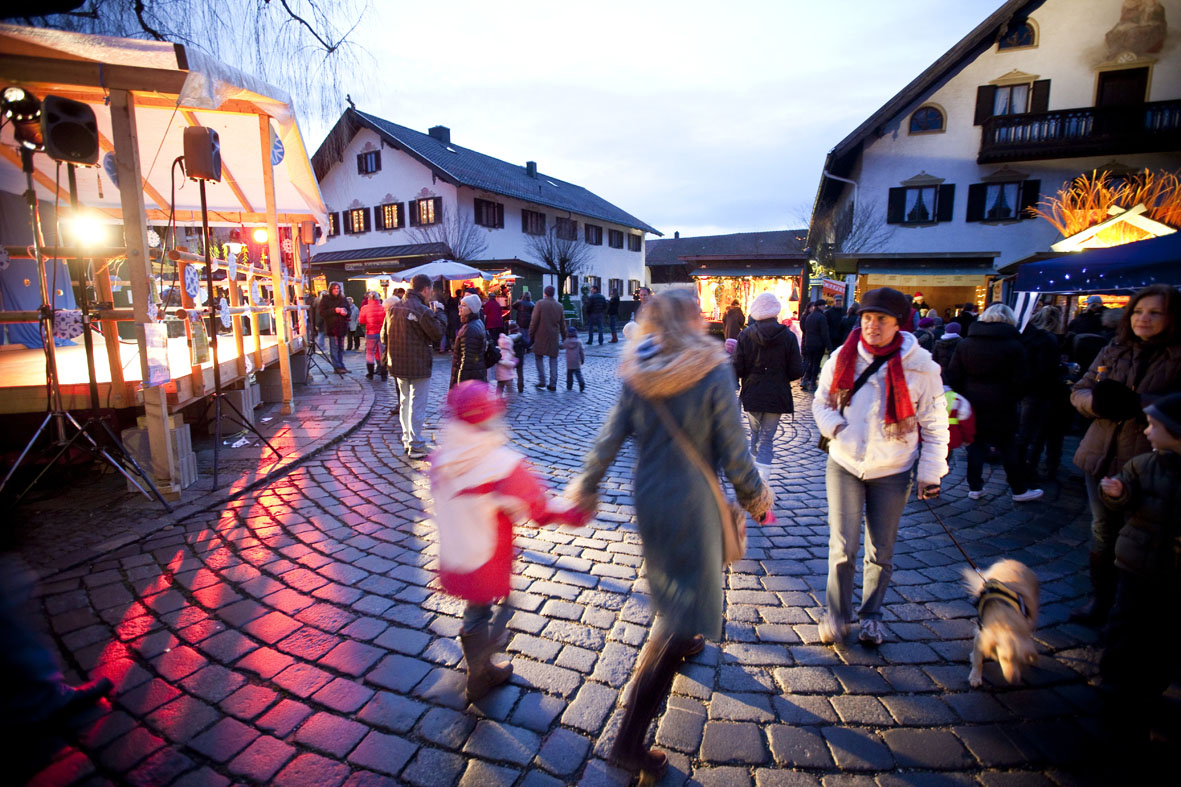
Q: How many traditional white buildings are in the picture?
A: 2